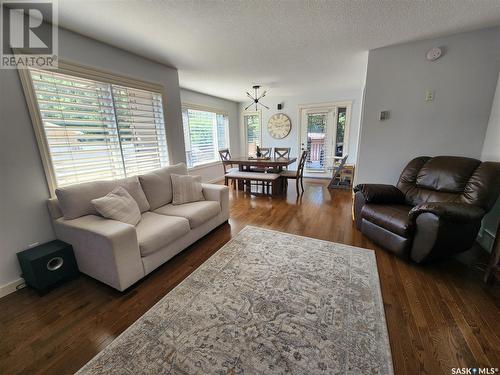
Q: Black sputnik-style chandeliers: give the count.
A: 1